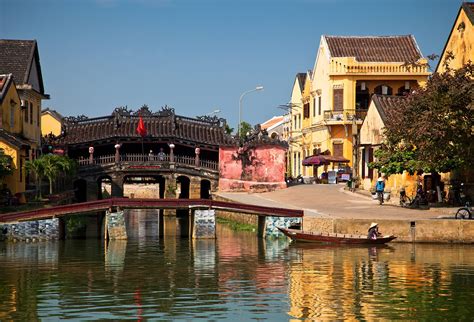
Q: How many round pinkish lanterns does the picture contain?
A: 4